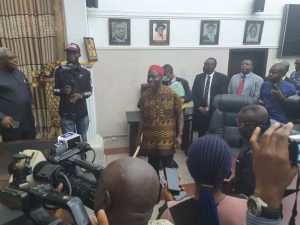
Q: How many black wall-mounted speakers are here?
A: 2